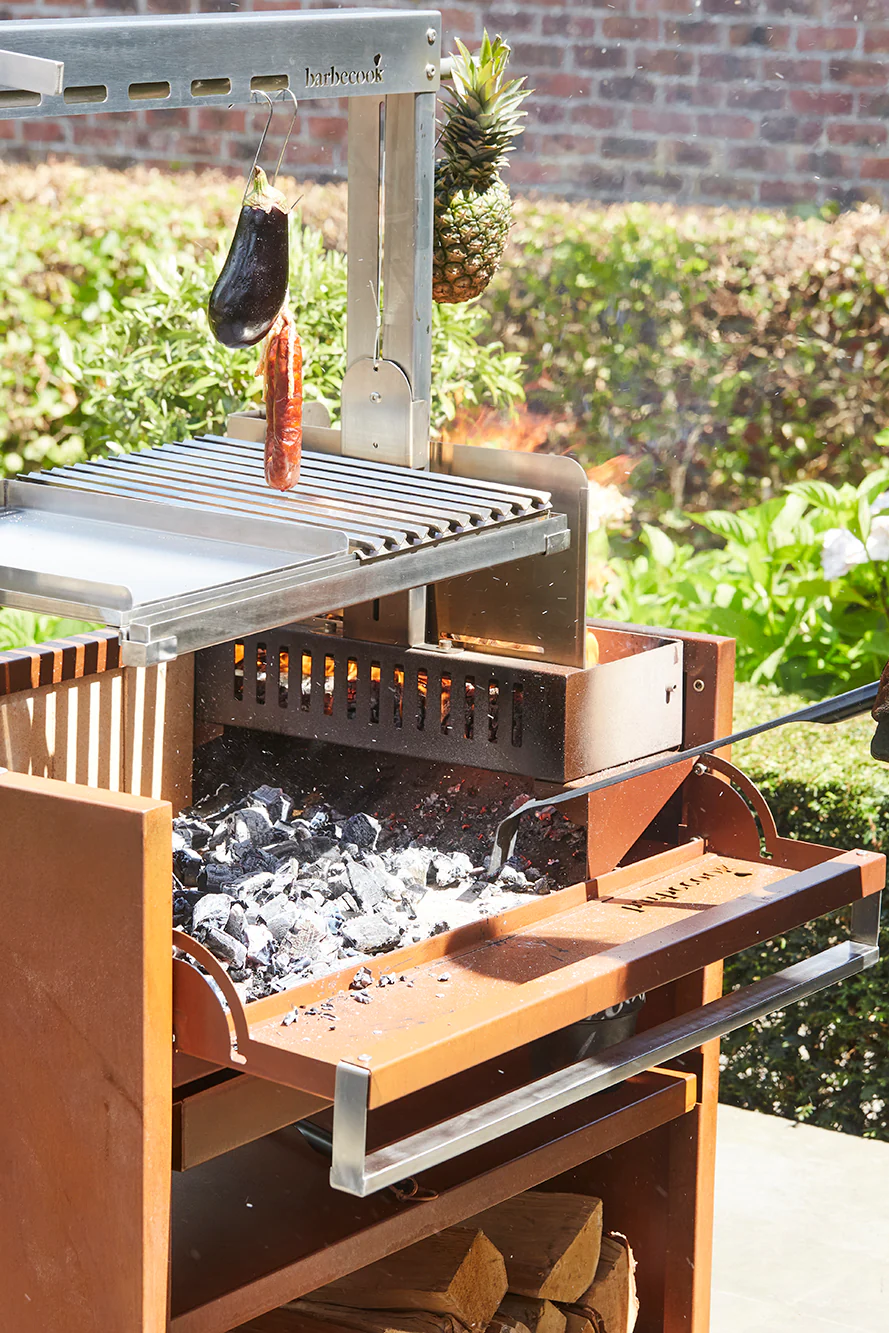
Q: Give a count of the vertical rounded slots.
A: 13